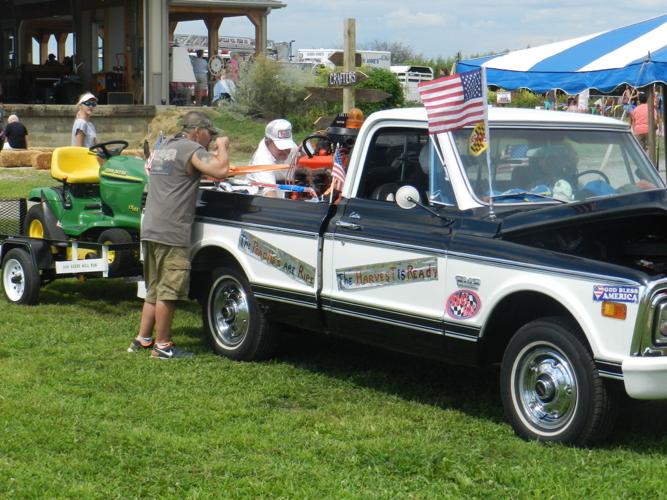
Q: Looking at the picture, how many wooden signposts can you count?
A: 1